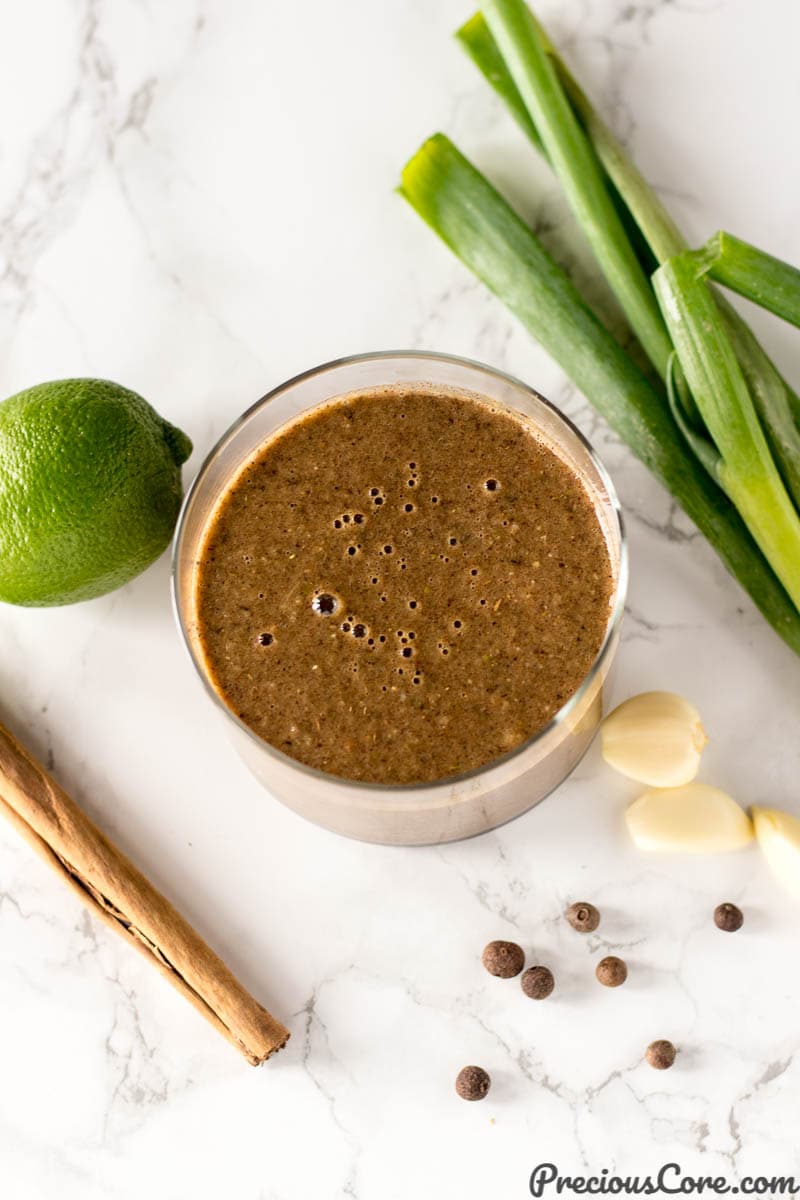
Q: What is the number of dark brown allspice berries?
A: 7